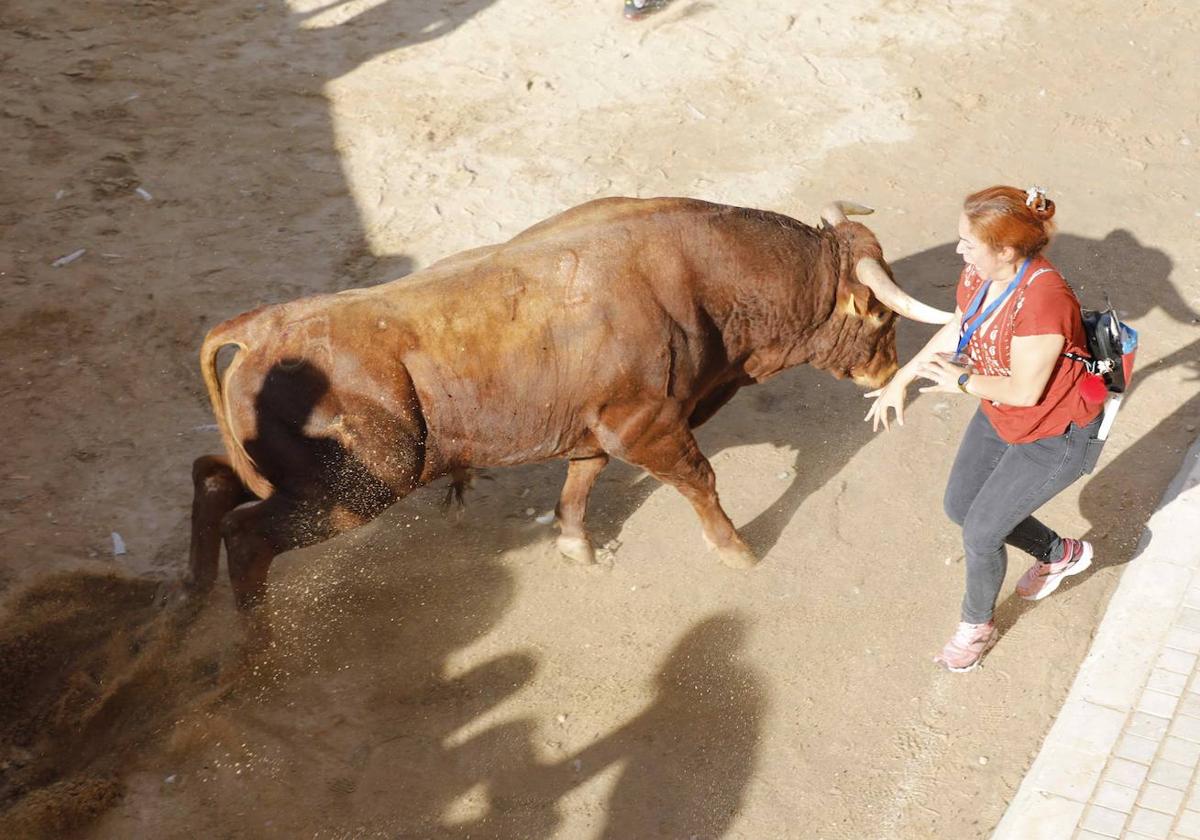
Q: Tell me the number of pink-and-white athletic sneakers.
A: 2